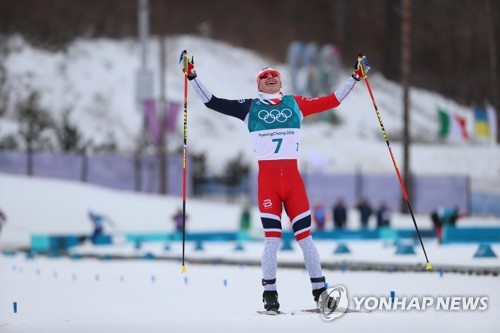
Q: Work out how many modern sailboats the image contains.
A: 0